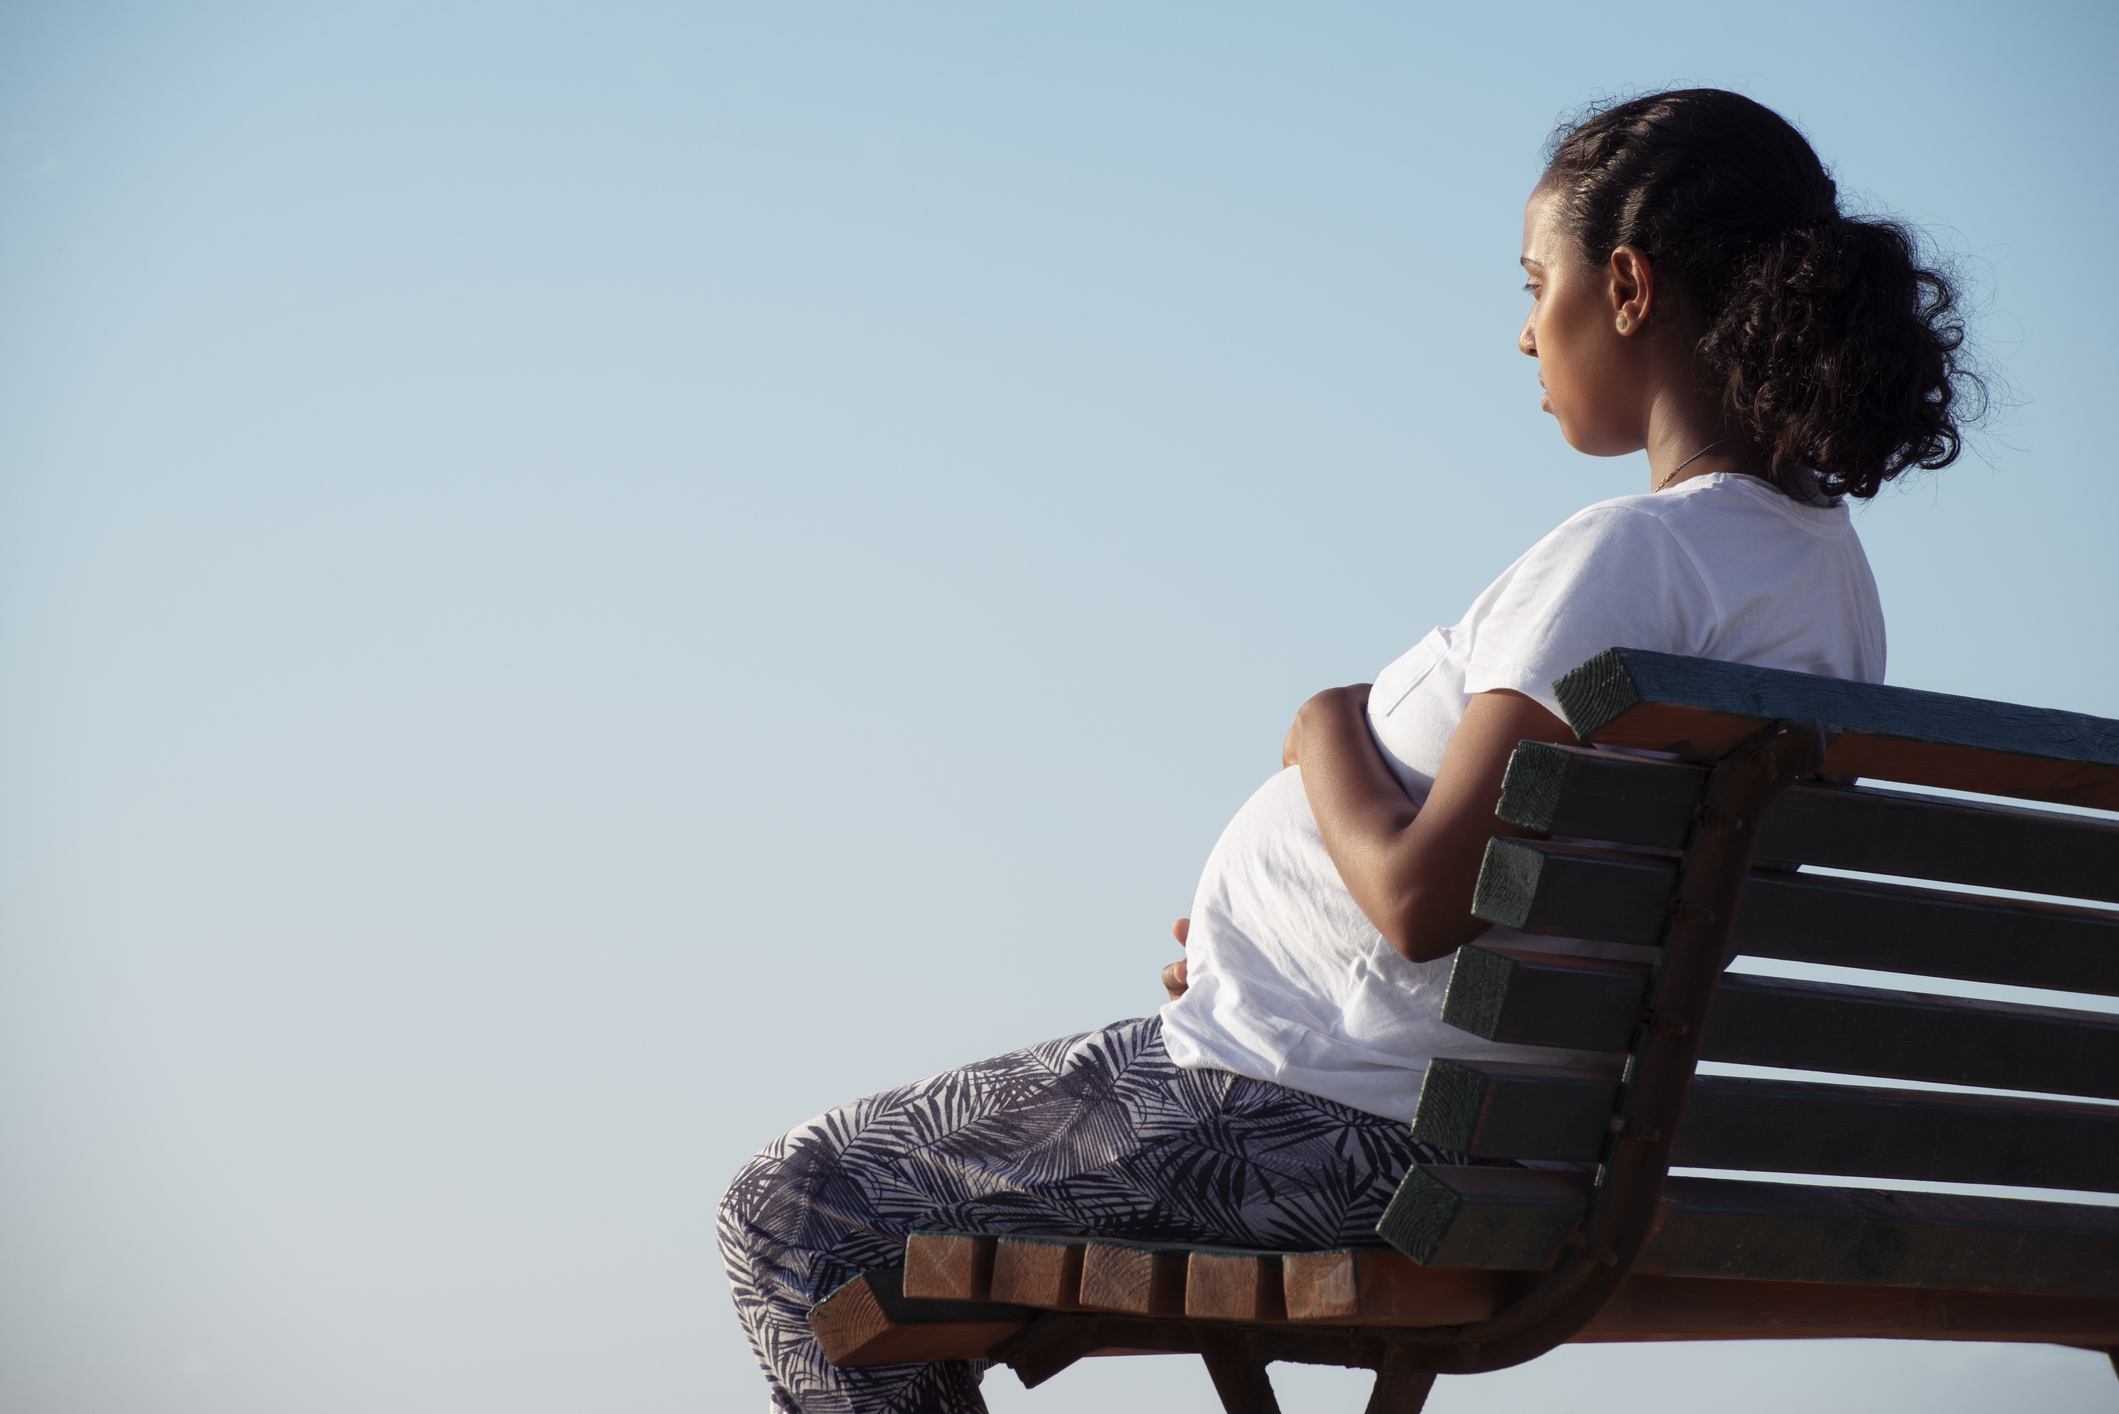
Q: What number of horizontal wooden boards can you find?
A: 12